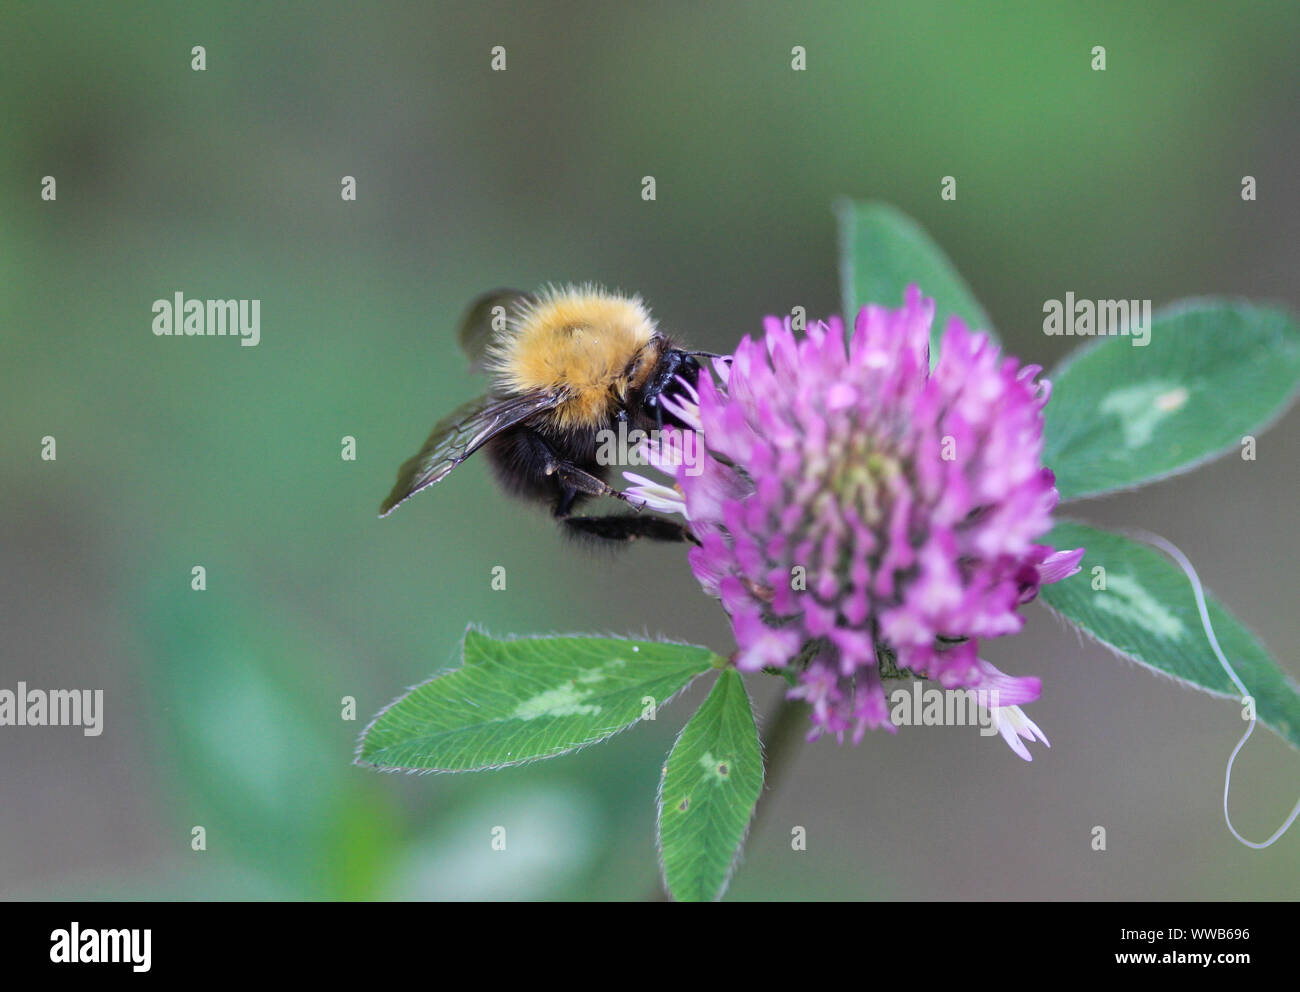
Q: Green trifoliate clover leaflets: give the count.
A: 5